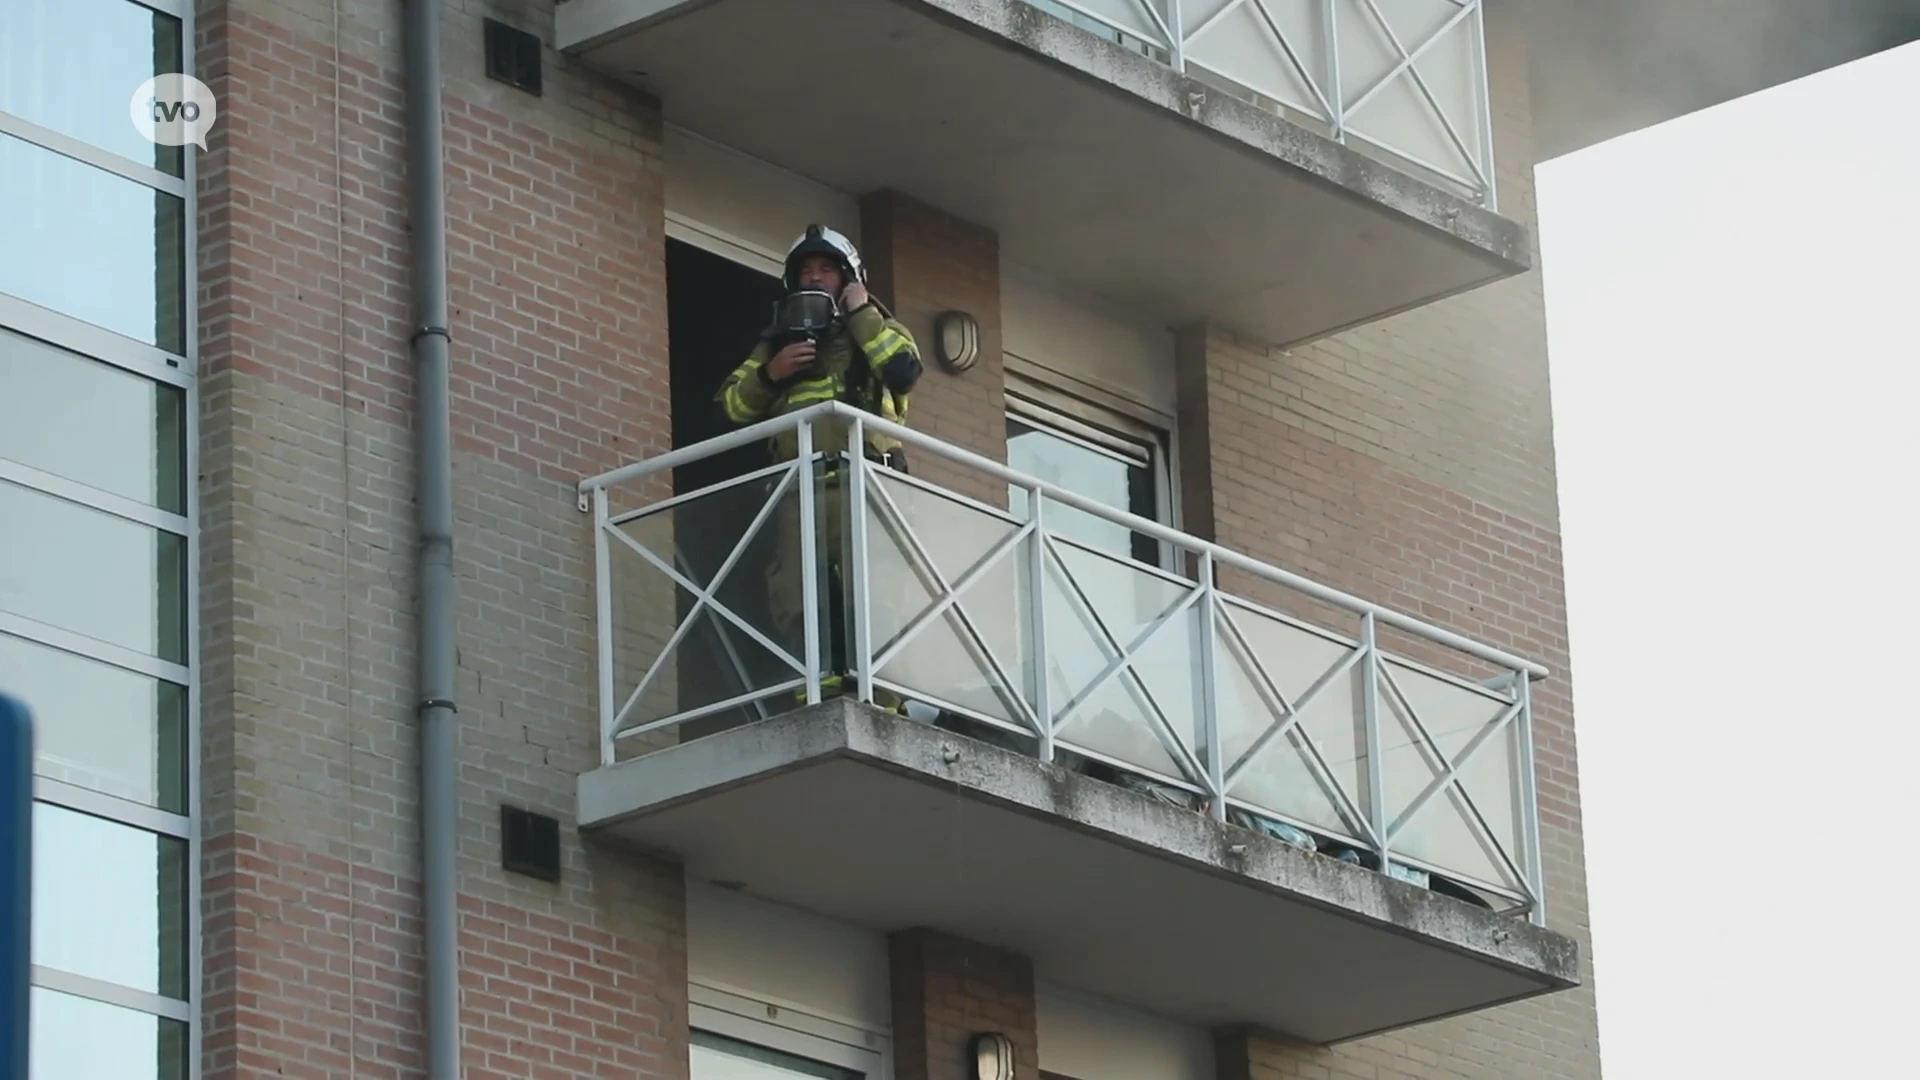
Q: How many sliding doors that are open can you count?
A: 1